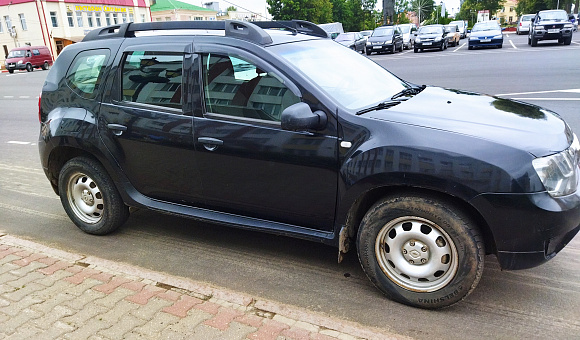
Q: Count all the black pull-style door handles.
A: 2